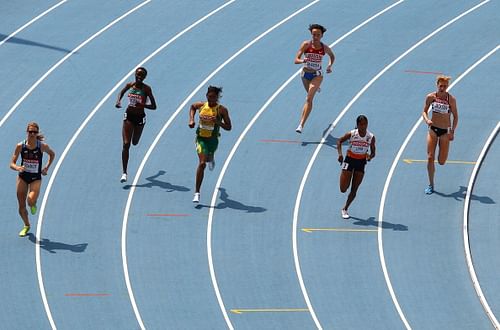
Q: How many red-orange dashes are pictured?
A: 4